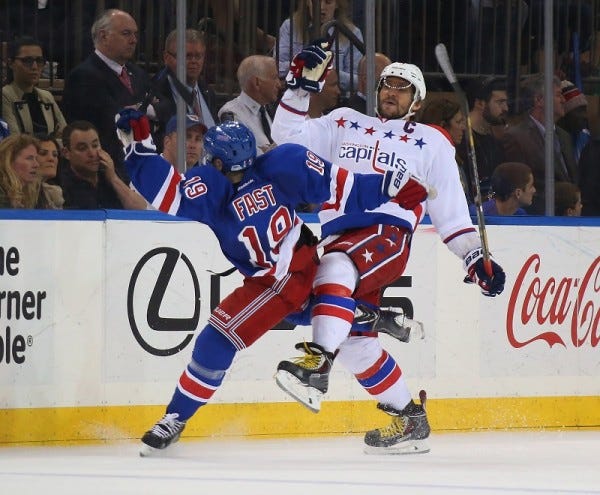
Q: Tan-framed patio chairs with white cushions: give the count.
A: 0